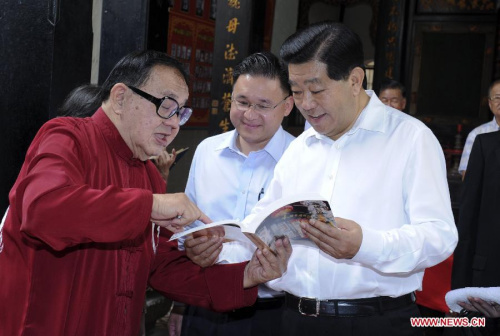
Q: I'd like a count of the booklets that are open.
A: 1